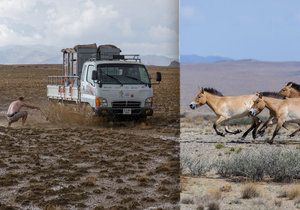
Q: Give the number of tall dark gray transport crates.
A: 2